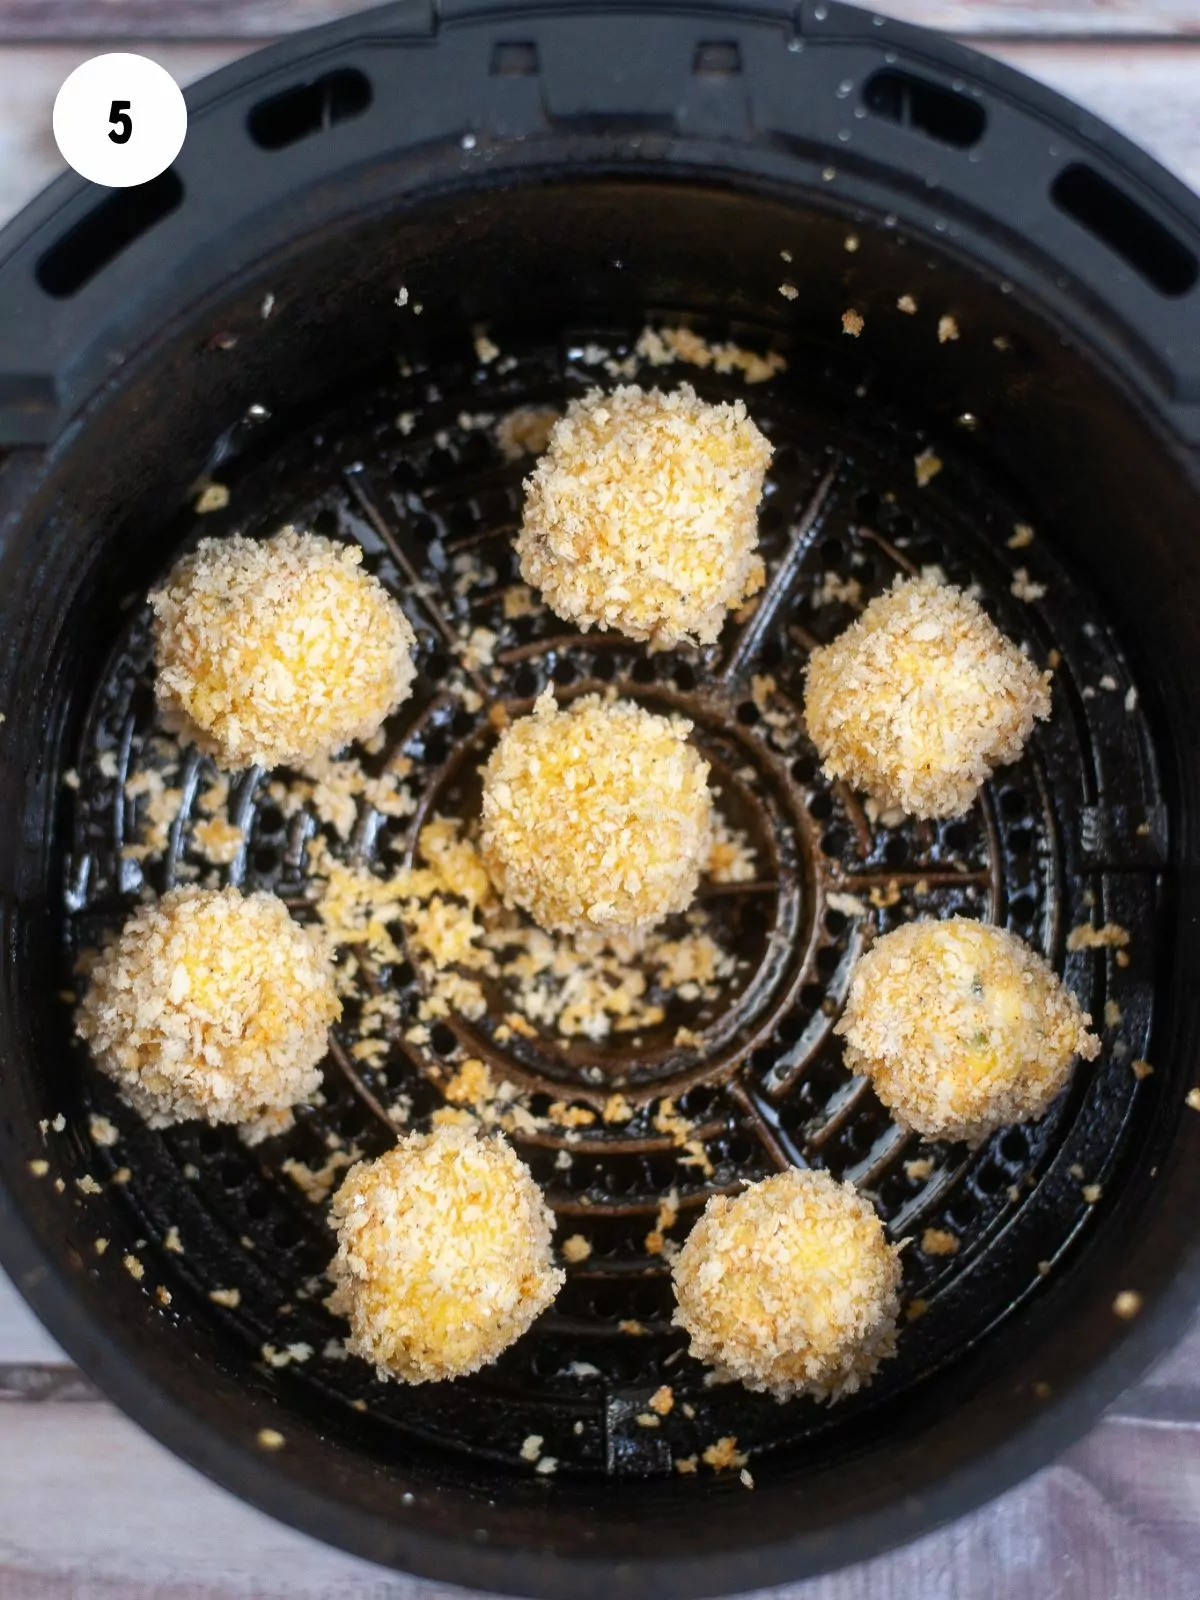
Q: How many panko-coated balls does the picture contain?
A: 8